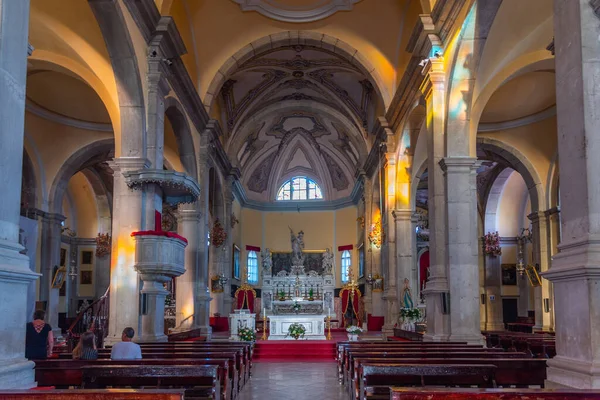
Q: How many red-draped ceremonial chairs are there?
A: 2